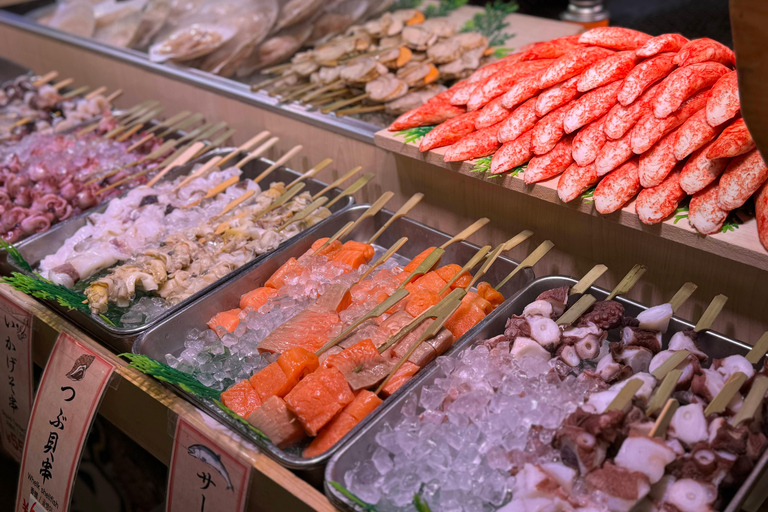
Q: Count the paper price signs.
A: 3